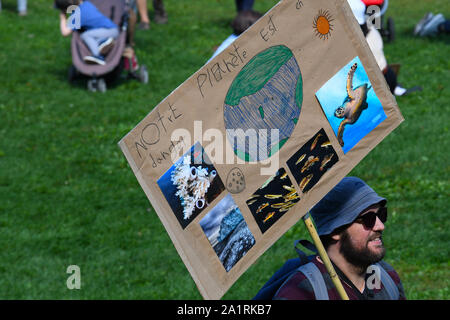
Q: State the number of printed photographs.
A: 5